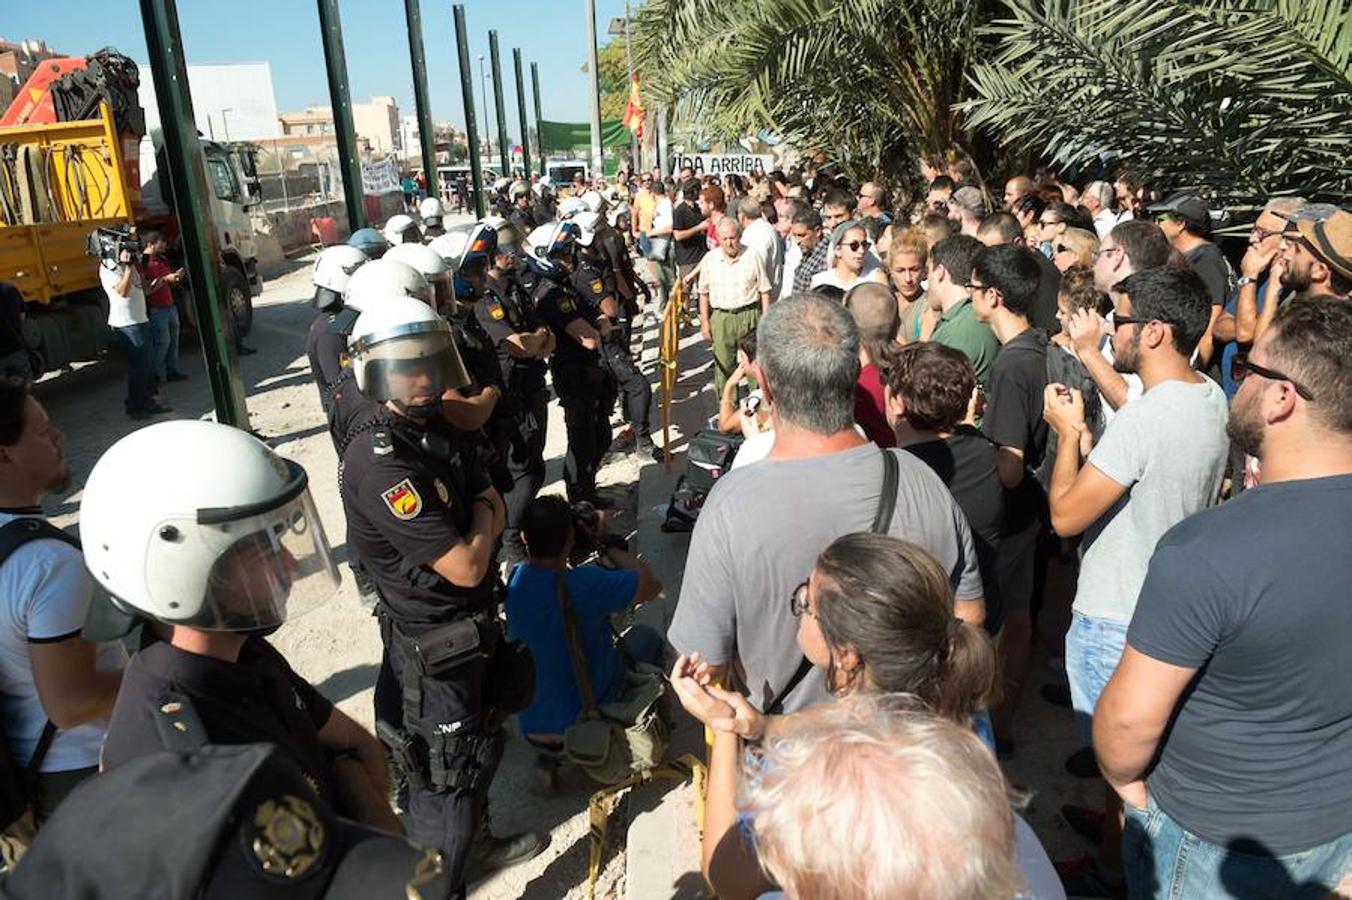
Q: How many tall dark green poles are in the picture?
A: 7